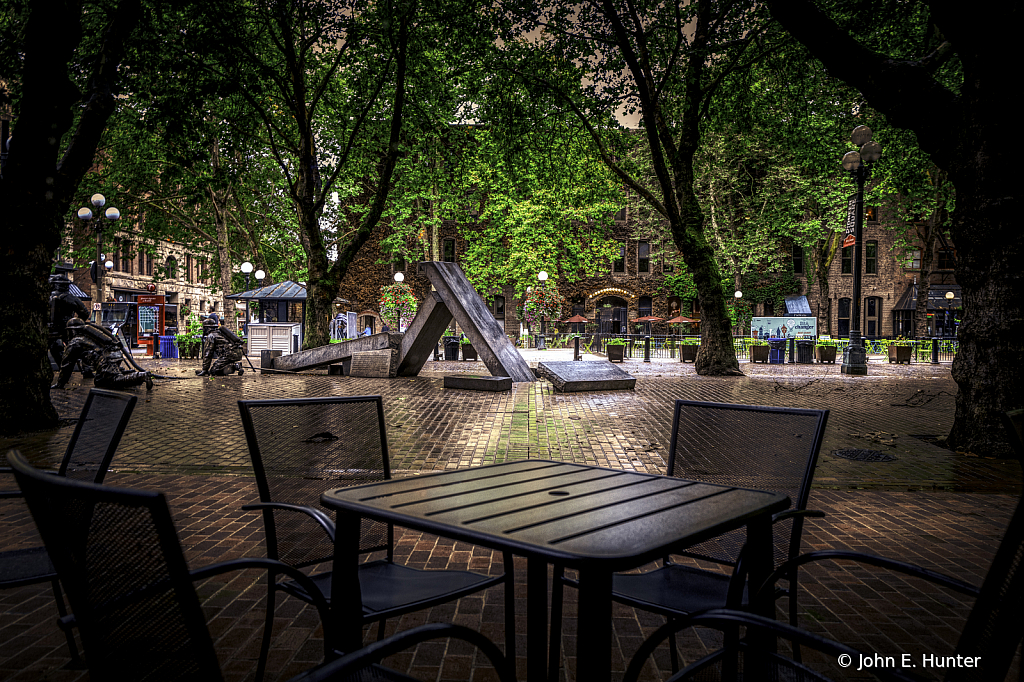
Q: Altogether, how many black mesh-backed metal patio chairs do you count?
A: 5